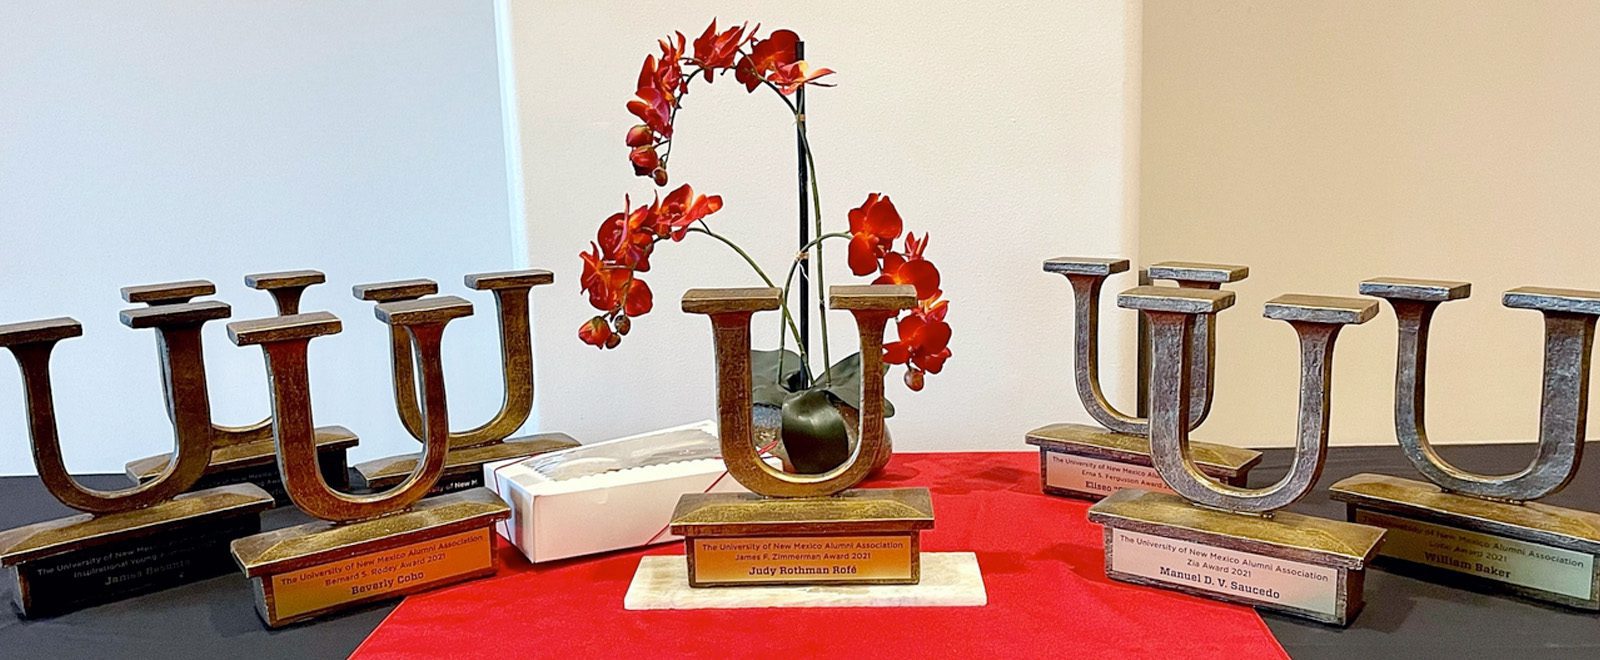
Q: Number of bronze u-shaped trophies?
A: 8